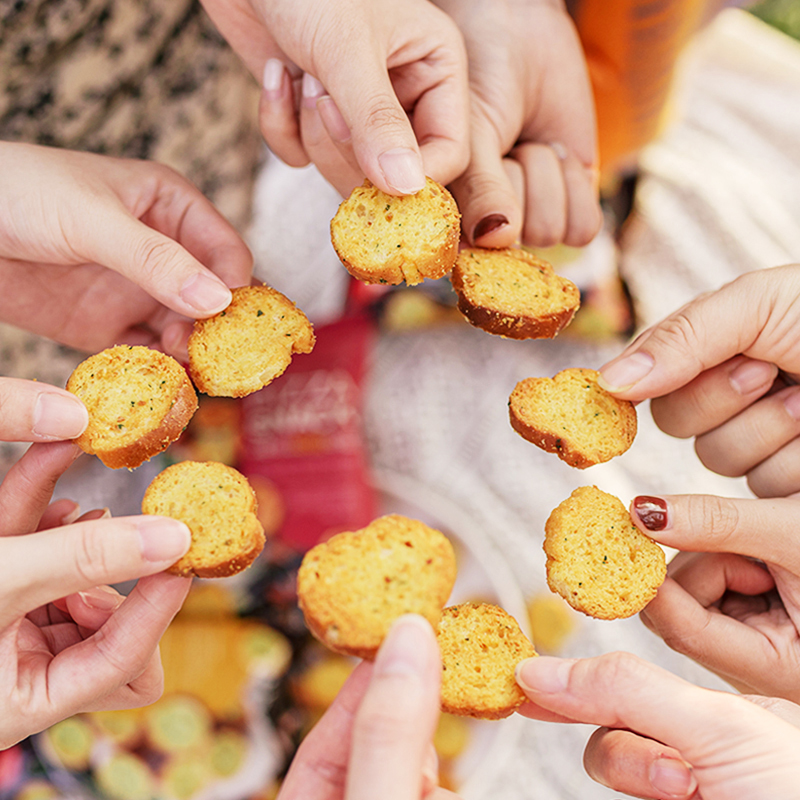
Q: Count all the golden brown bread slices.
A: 9